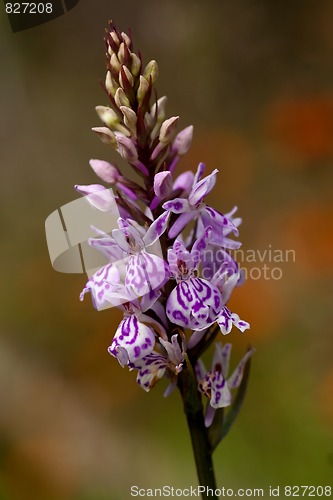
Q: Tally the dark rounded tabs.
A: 1